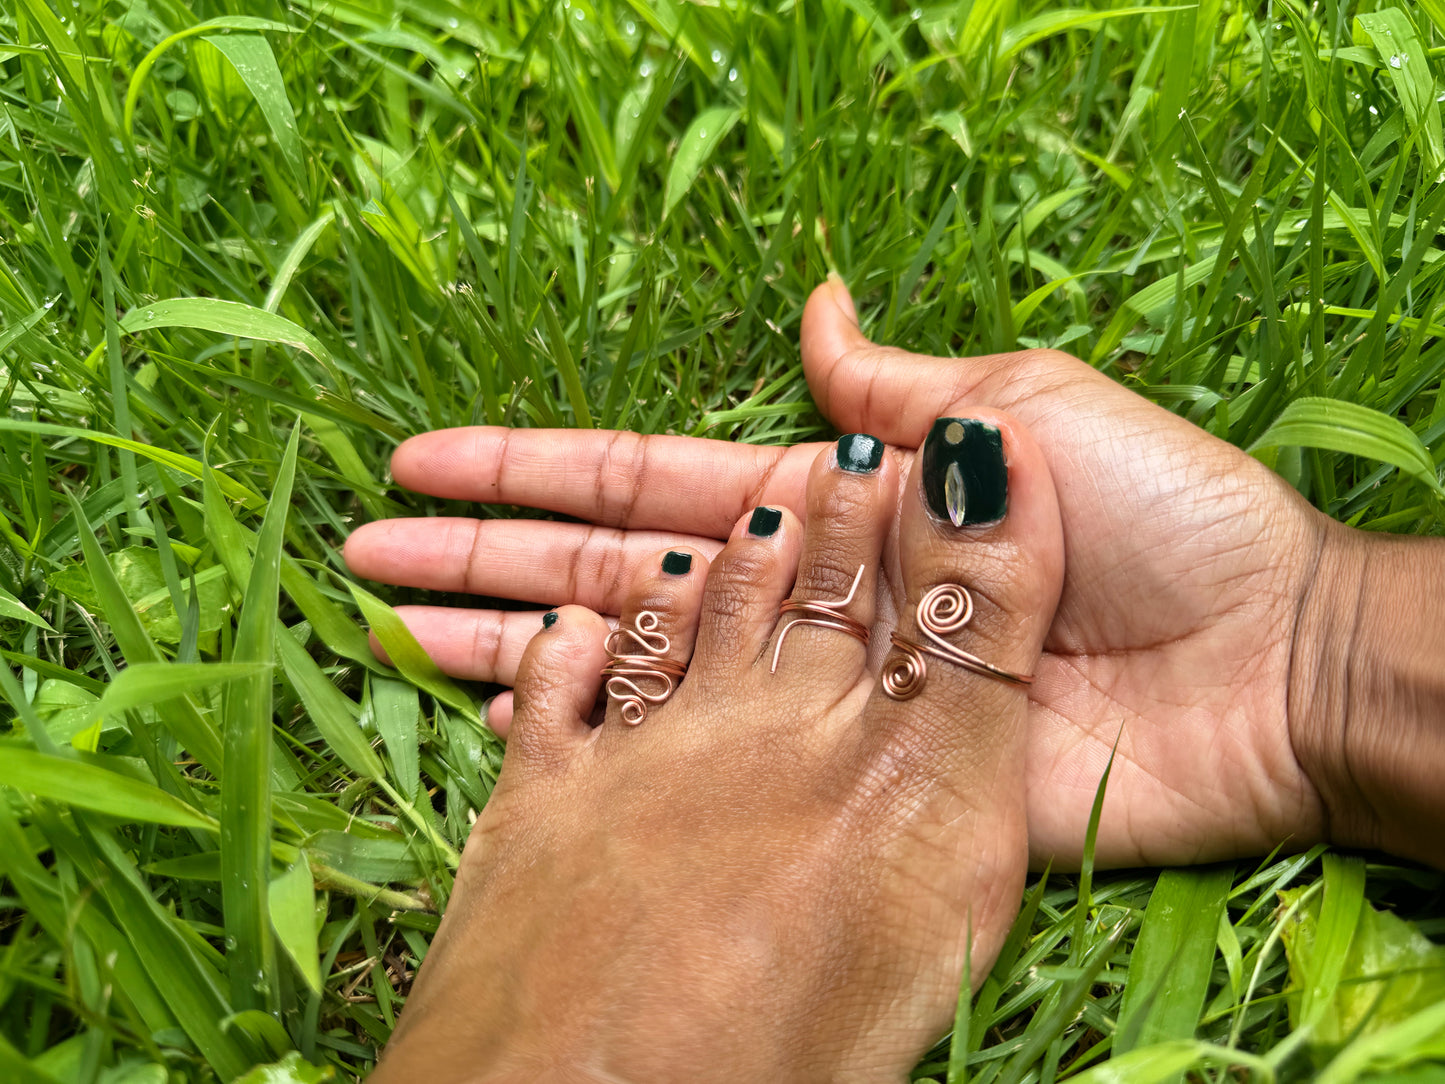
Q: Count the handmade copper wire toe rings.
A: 3